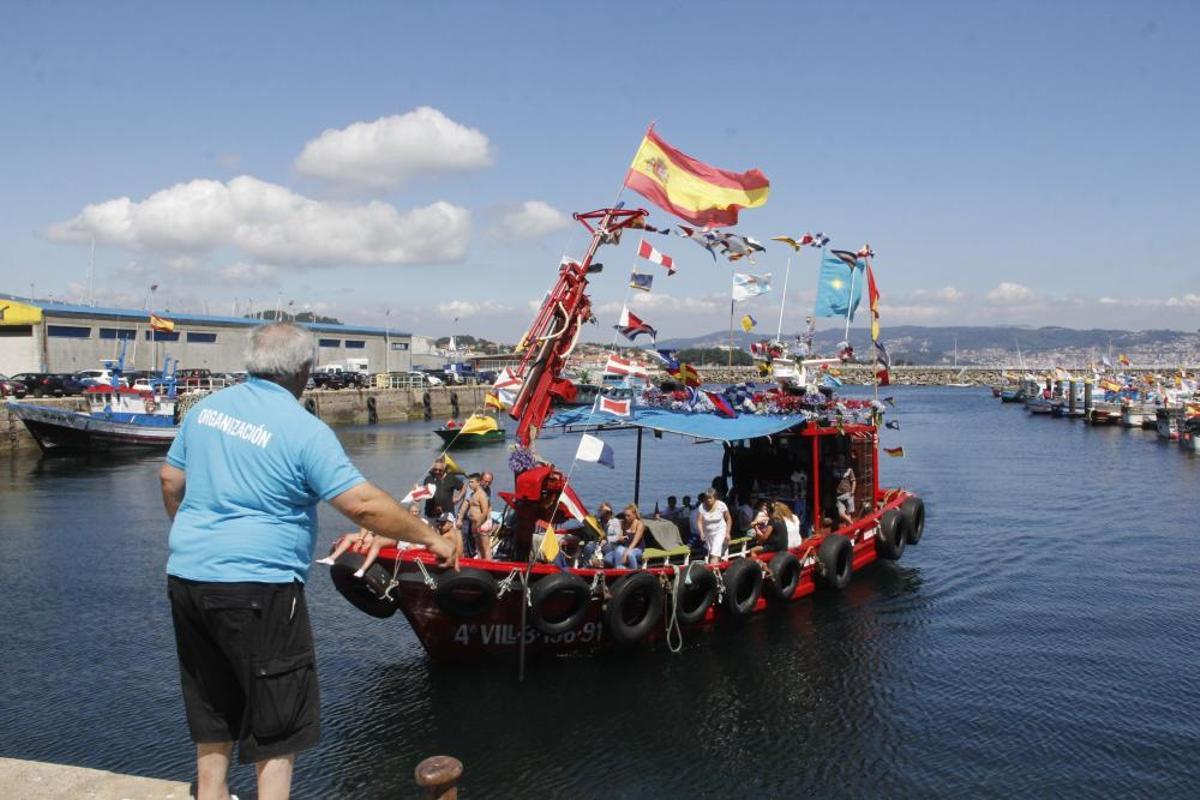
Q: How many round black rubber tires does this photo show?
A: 10